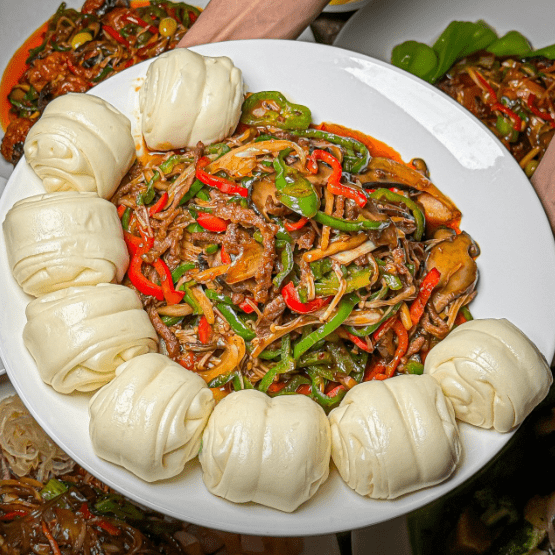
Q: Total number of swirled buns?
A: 8